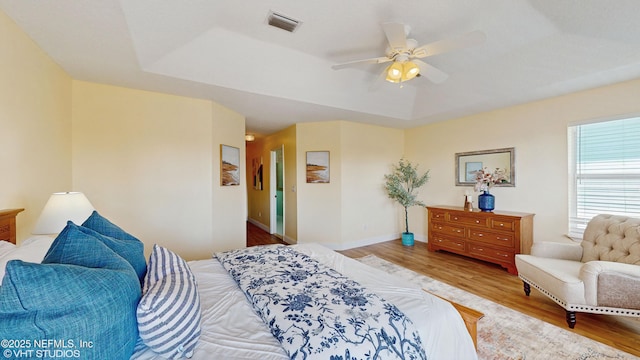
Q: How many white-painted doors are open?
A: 1